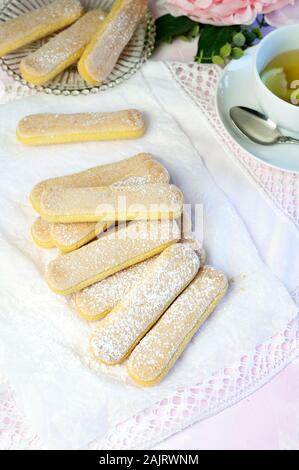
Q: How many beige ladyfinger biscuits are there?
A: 12